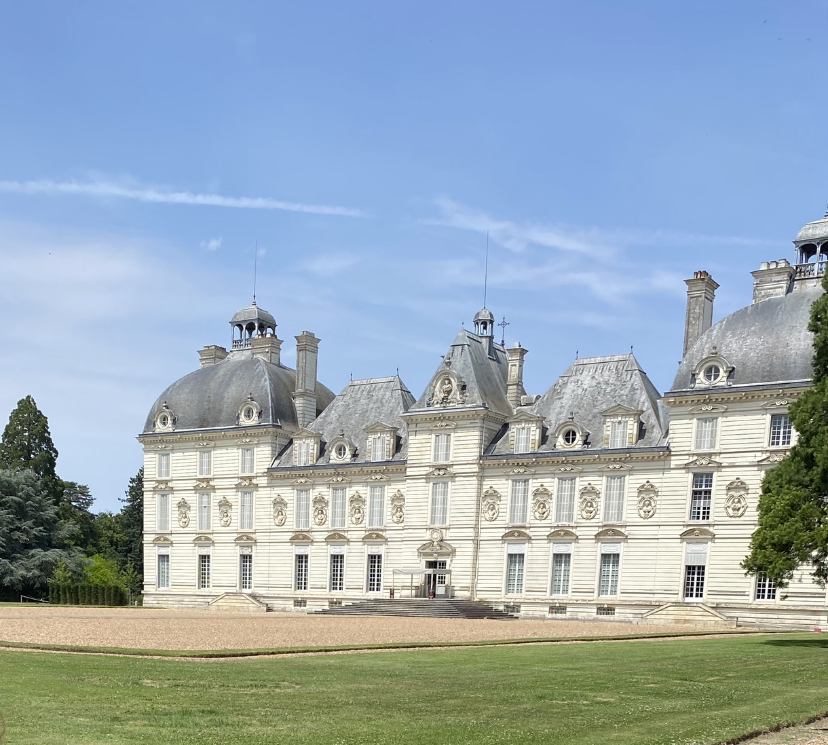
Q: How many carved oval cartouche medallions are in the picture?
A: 11